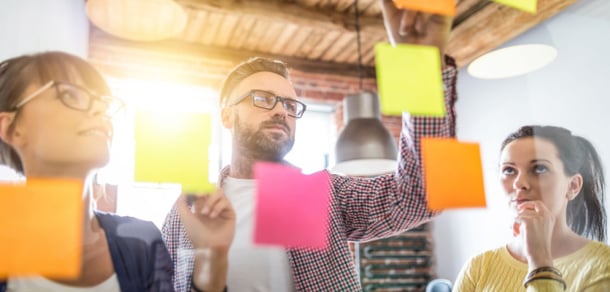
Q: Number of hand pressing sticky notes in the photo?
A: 2